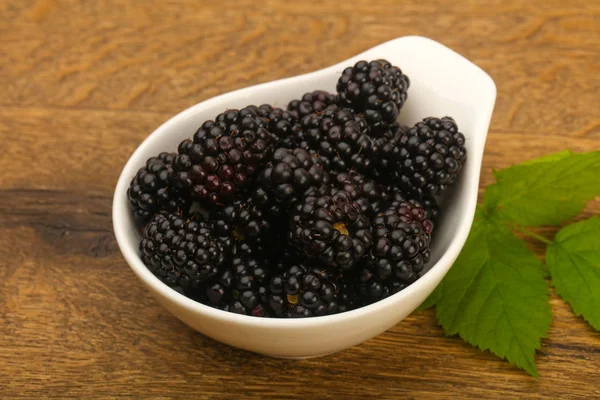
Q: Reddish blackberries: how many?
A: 2